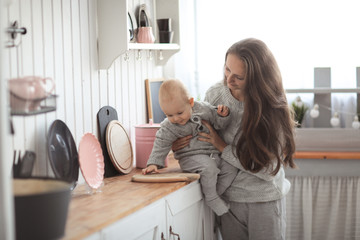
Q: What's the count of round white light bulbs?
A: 4